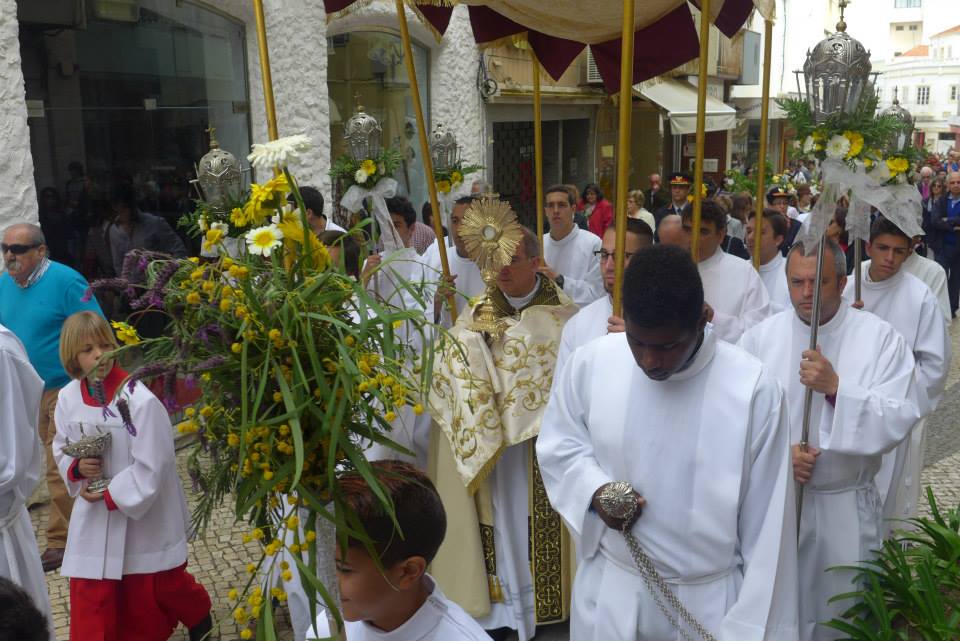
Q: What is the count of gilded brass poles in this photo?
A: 6